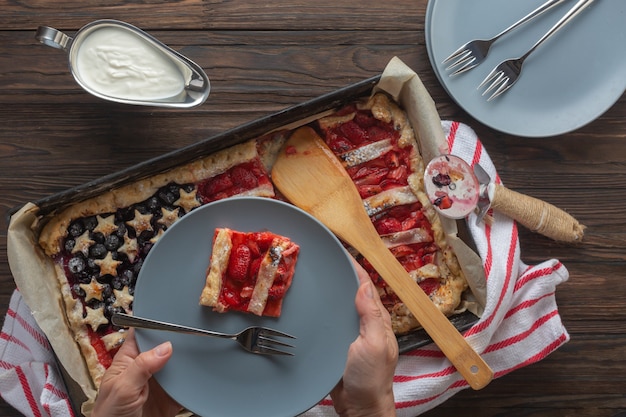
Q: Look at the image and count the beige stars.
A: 11